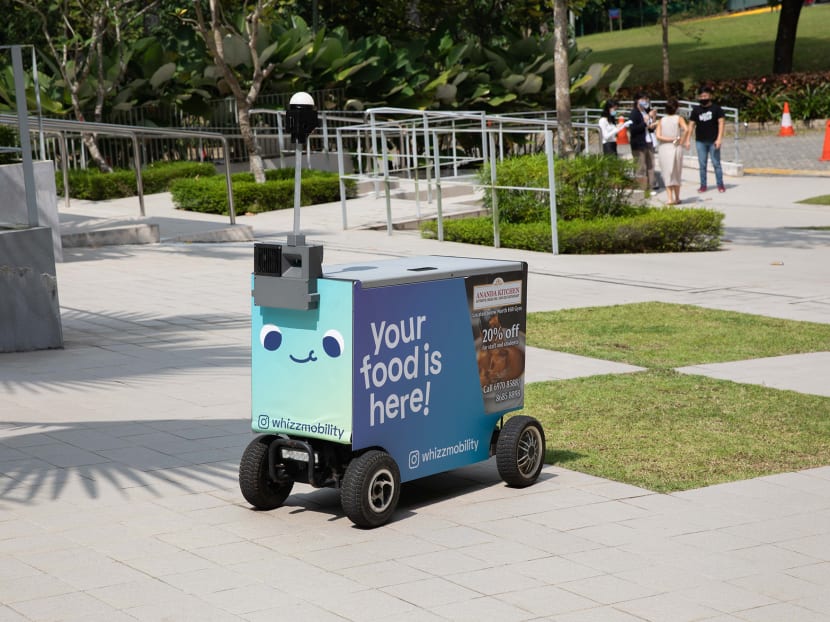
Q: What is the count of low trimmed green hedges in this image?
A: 3